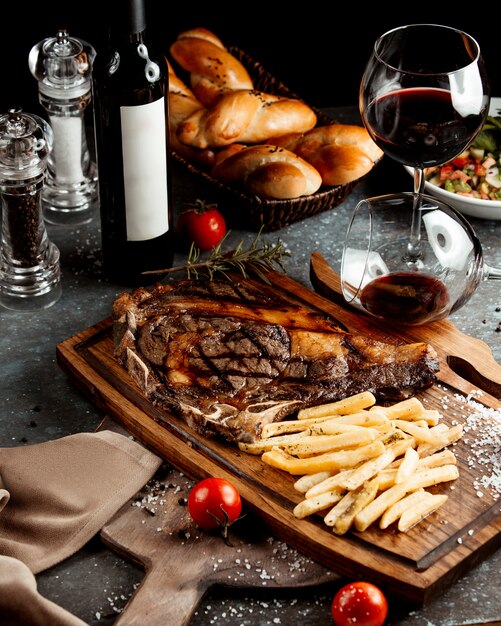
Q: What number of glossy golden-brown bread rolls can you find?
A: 5